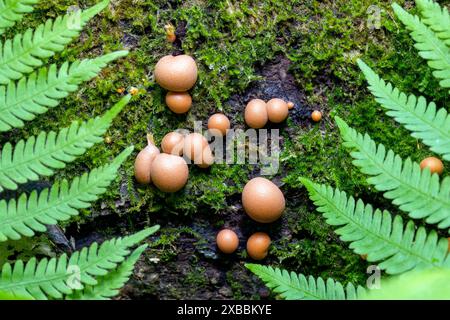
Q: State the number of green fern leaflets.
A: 13